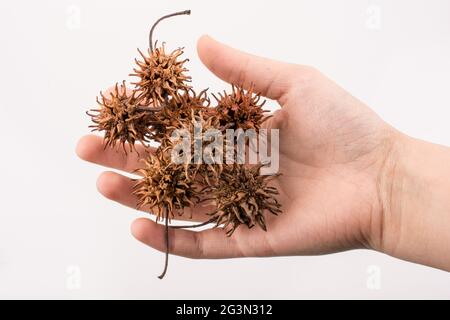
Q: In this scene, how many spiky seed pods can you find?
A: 7